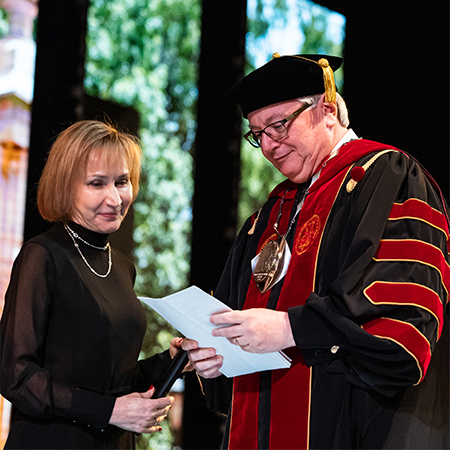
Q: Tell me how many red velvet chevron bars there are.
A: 4